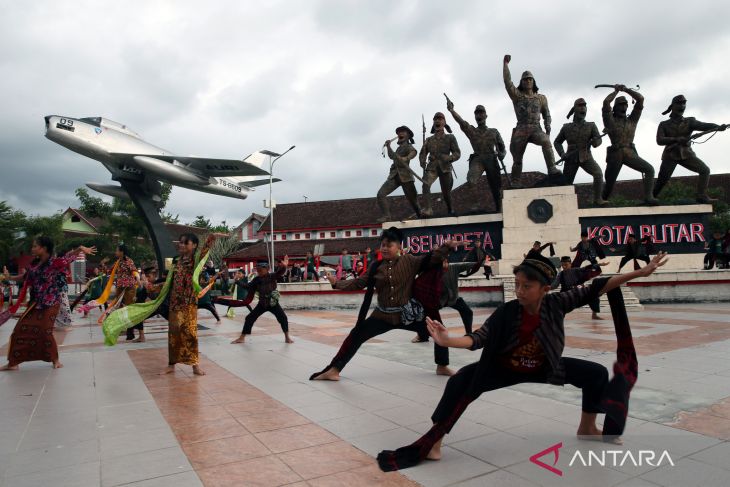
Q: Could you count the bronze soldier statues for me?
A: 7